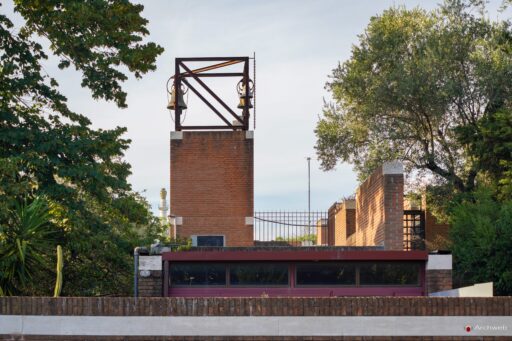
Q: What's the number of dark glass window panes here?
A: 4